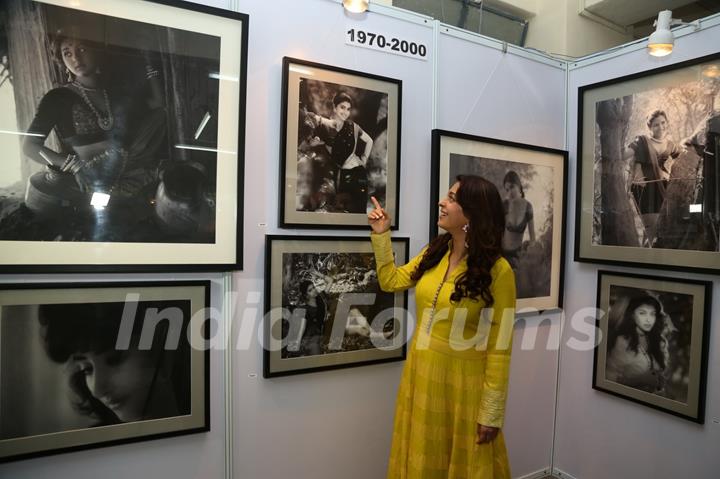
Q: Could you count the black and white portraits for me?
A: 7